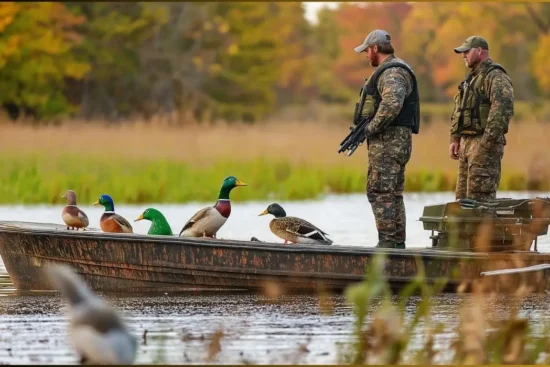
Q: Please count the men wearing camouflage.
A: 2